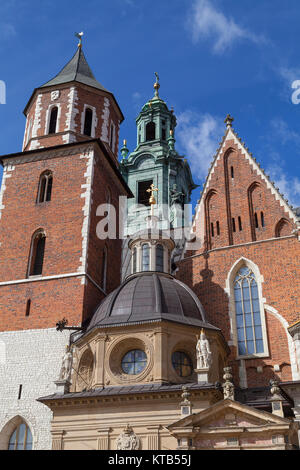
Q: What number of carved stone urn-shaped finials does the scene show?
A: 3